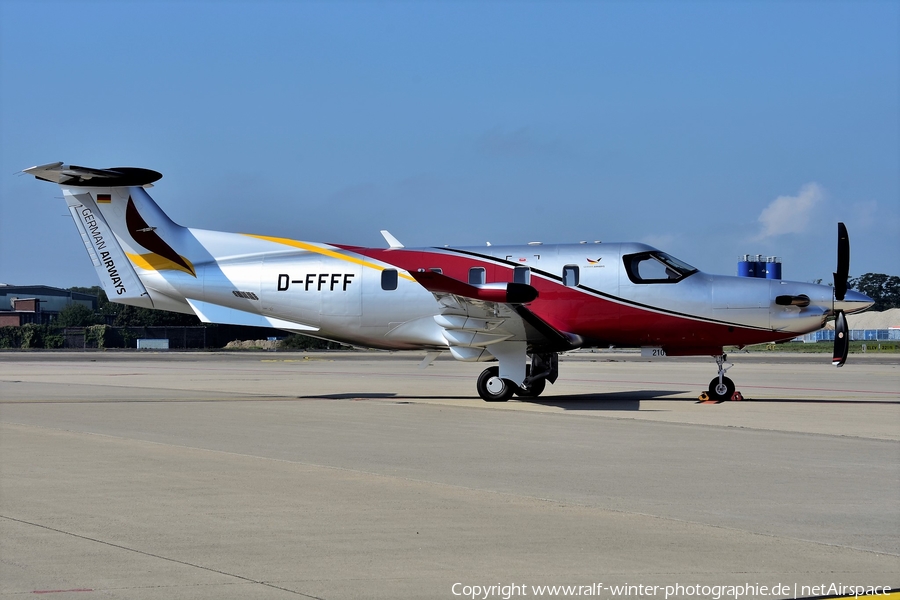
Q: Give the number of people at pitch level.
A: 0